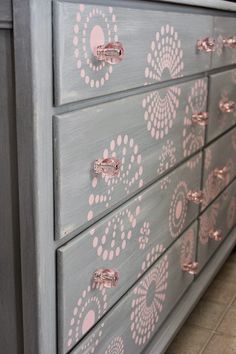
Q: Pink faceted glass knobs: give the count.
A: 11